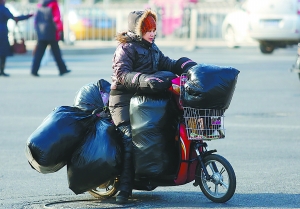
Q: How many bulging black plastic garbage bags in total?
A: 5